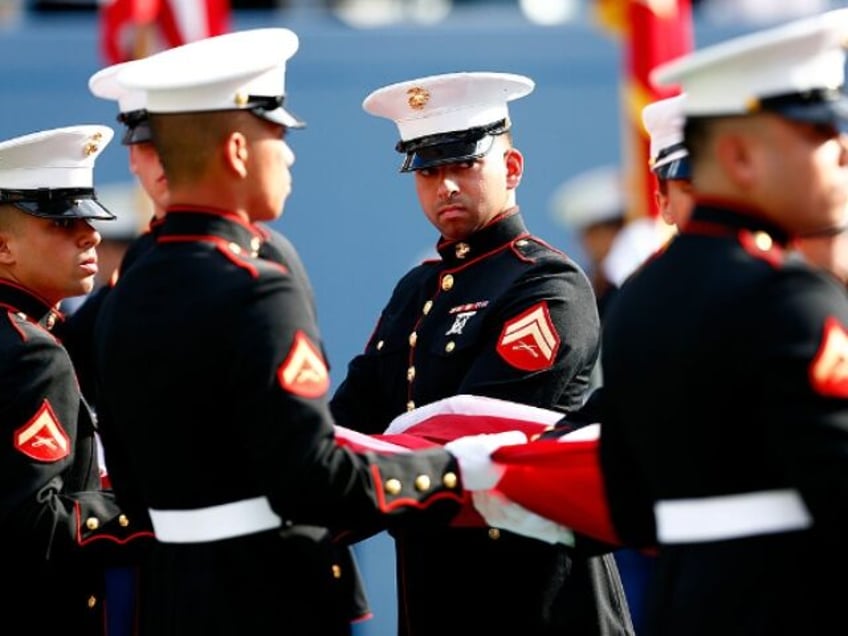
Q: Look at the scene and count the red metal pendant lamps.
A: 0